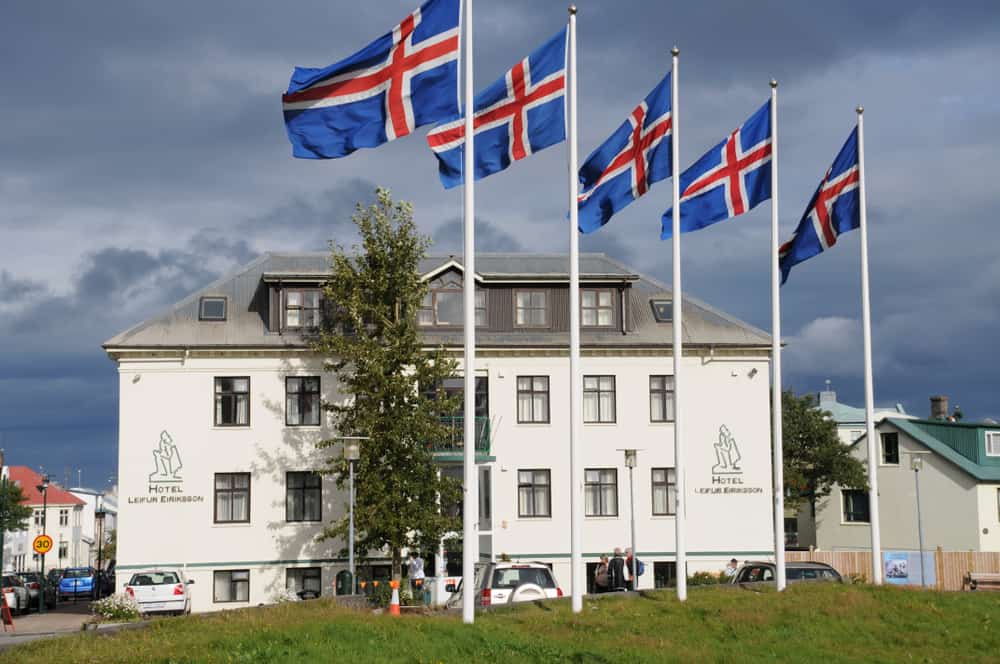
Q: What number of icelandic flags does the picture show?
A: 5